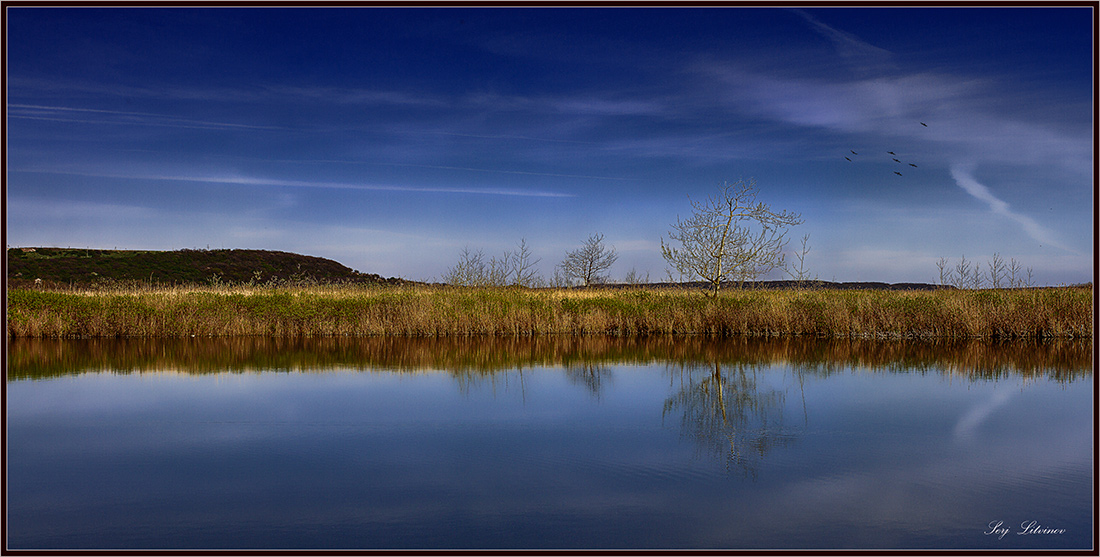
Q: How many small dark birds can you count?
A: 7